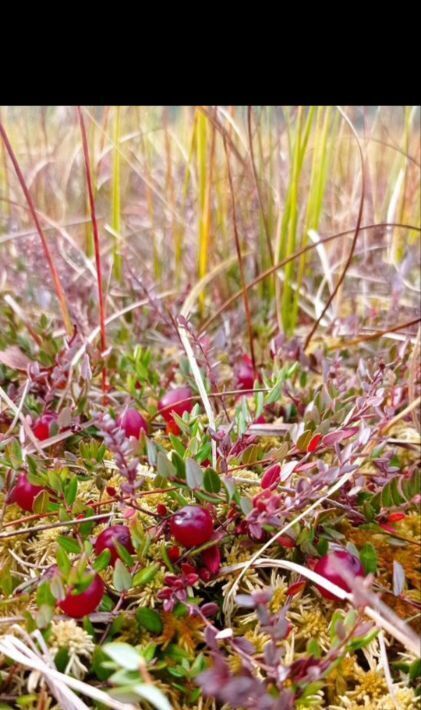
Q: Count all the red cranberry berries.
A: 9